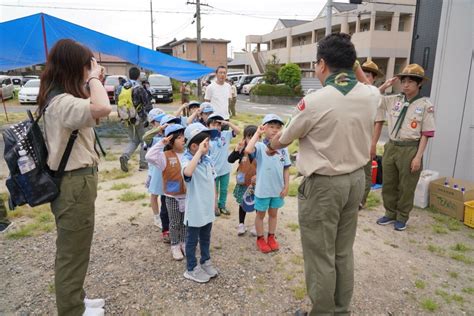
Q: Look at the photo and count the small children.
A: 9